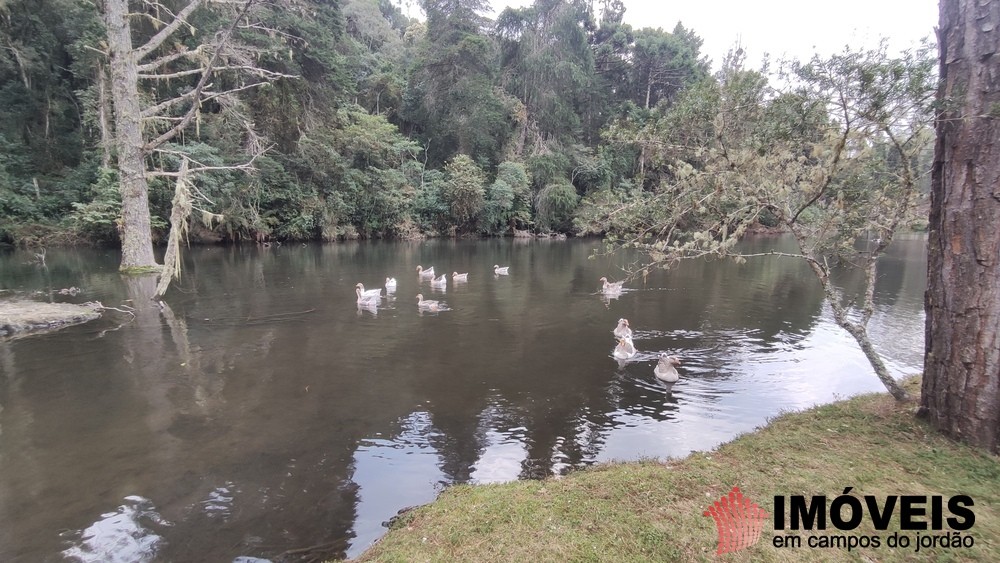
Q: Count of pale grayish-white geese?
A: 12